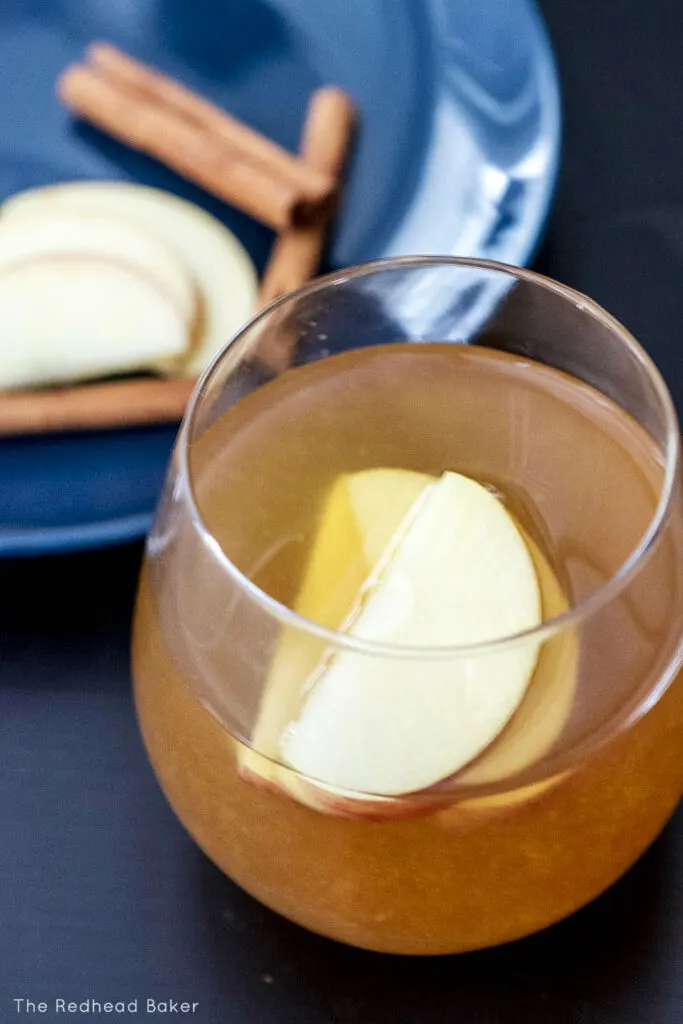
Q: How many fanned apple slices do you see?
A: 3